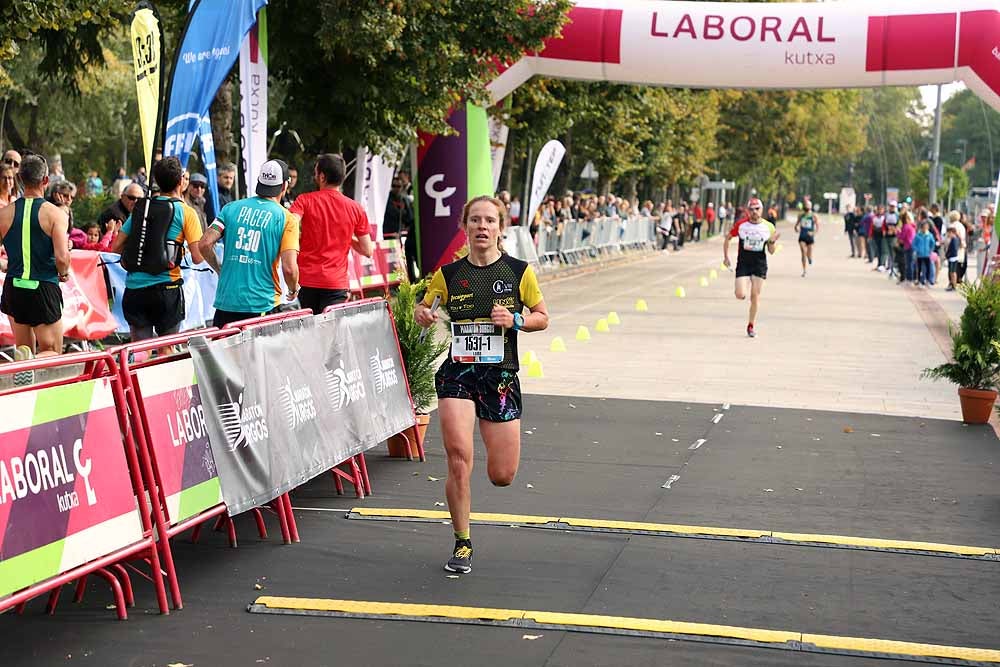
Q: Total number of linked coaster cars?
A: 0